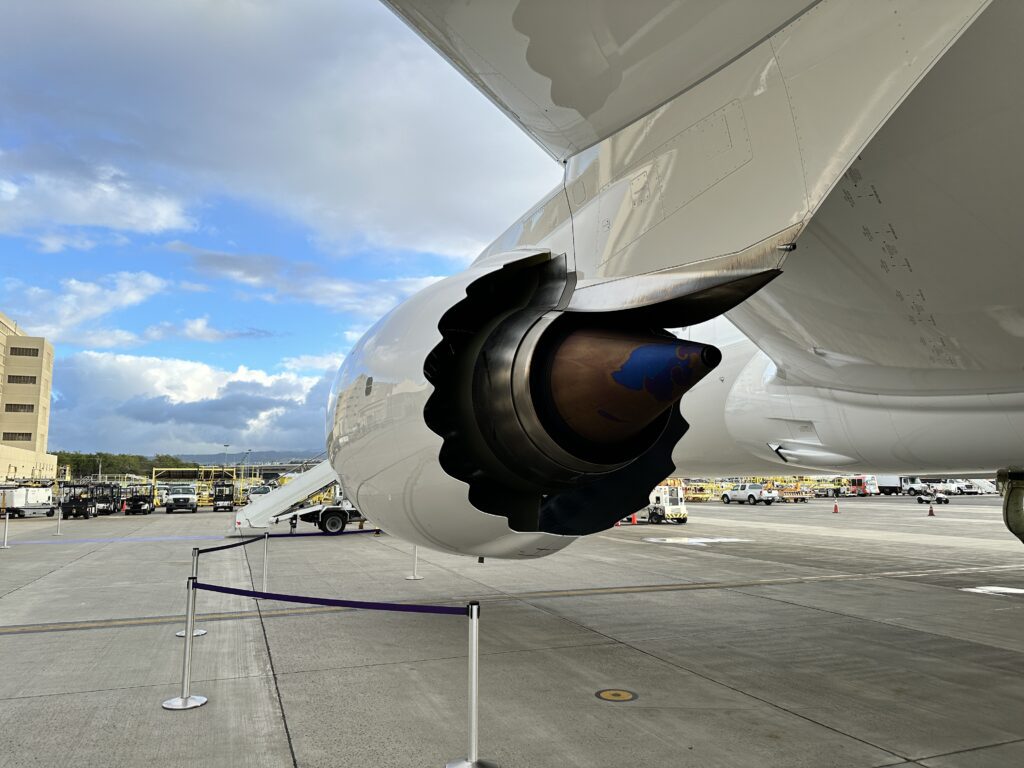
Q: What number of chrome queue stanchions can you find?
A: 7